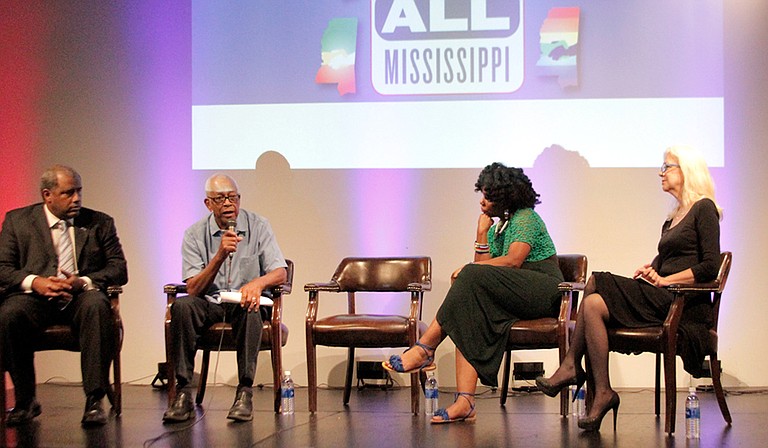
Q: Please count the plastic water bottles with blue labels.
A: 4